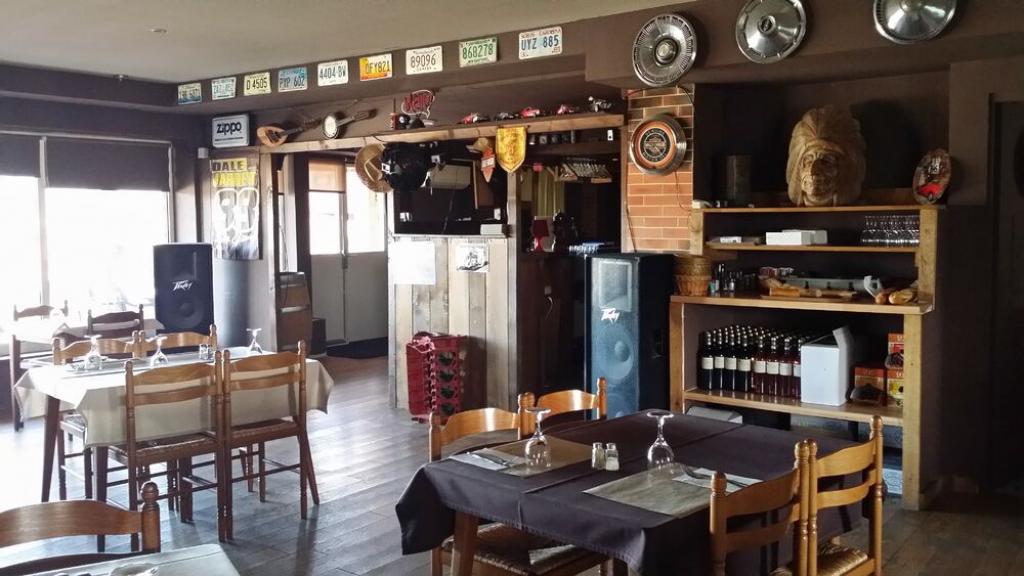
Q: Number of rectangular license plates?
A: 9